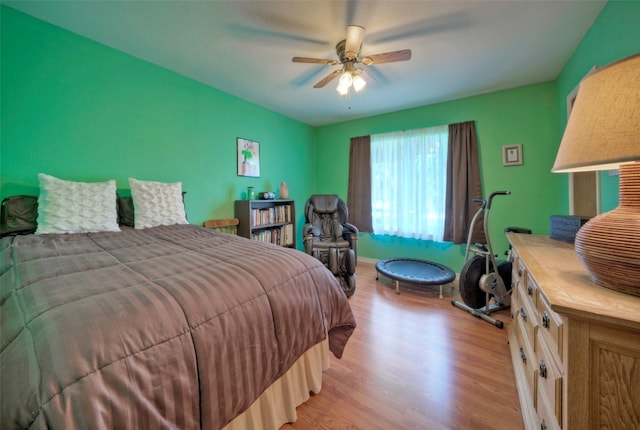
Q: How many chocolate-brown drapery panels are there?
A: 2